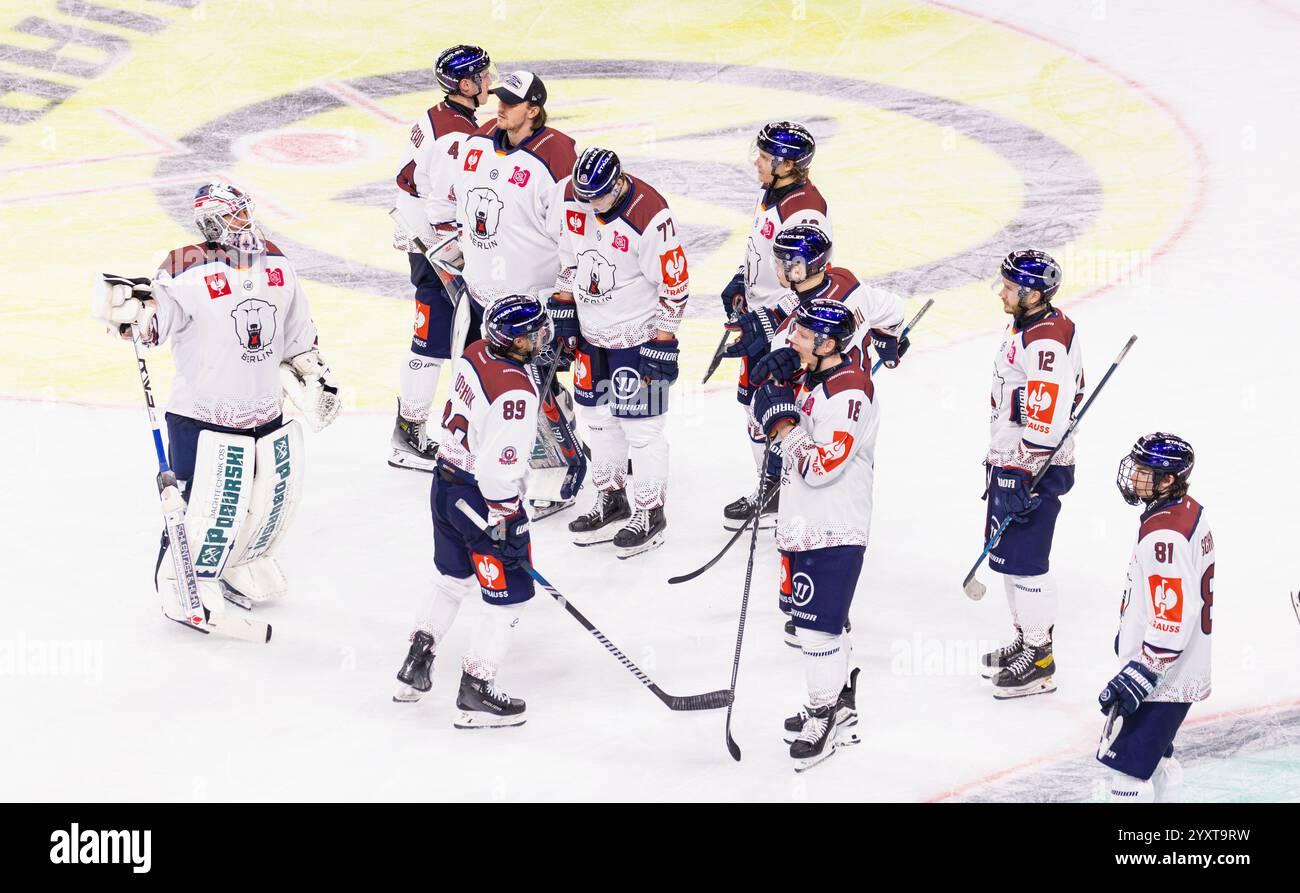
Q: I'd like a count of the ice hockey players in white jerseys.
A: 10